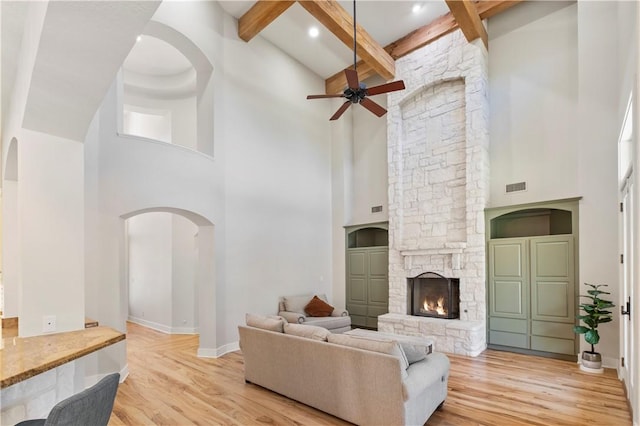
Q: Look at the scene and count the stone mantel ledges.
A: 1